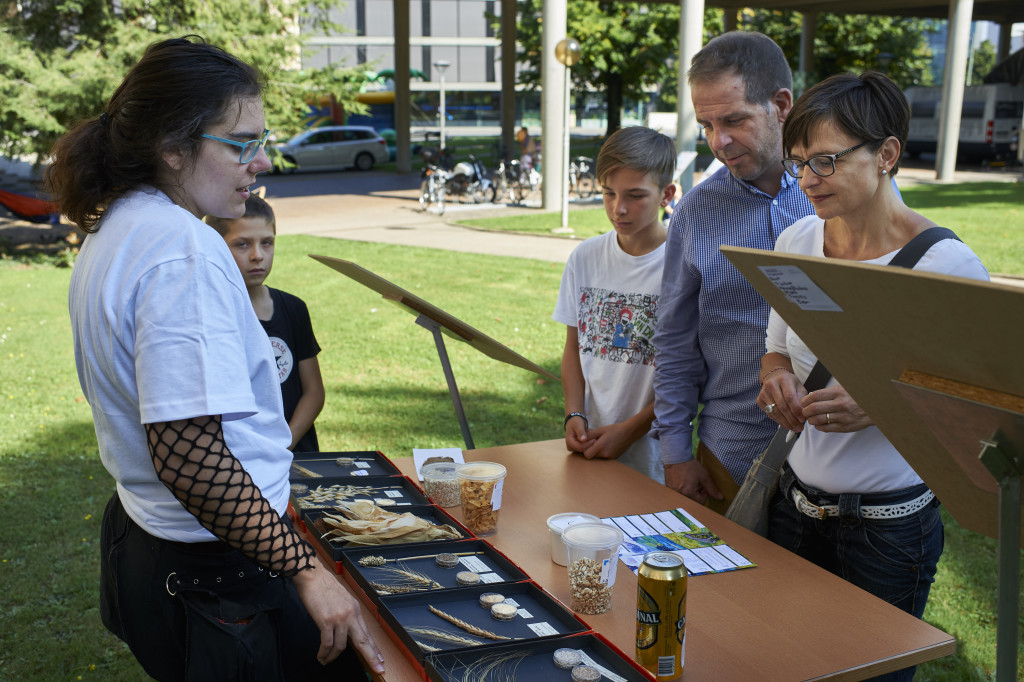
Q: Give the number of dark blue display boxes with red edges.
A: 6